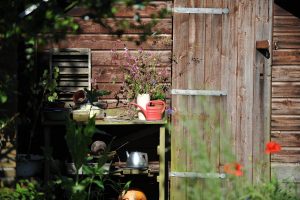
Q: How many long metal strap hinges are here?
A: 3